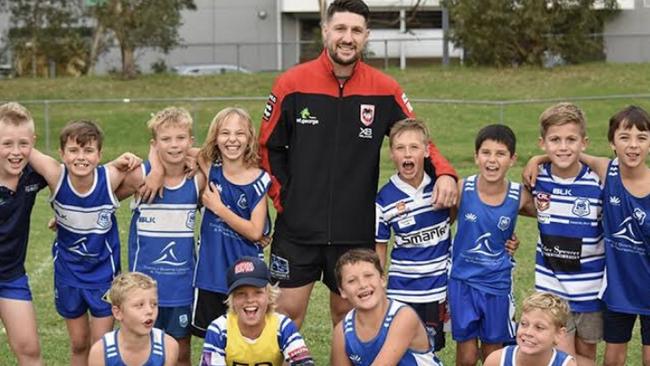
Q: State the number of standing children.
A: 8